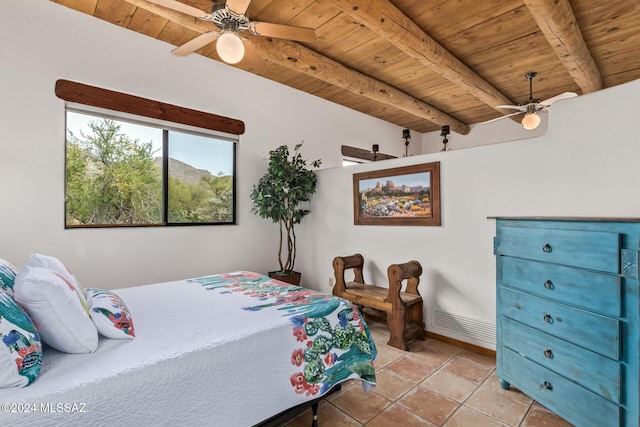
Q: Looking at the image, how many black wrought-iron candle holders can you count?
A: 3